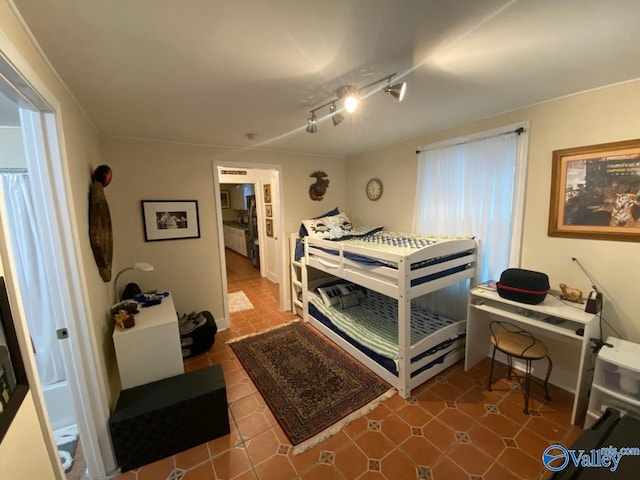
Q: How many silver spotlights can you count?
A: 4